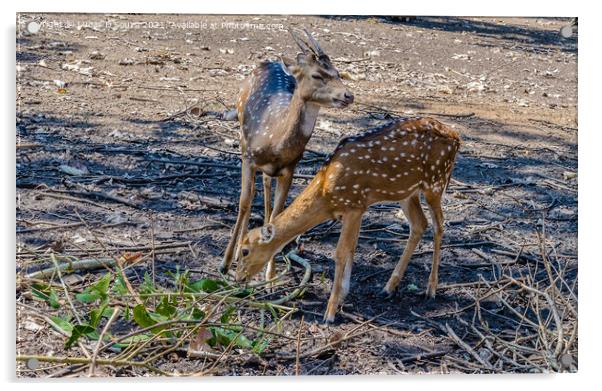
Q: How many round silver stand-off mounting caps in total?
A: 4